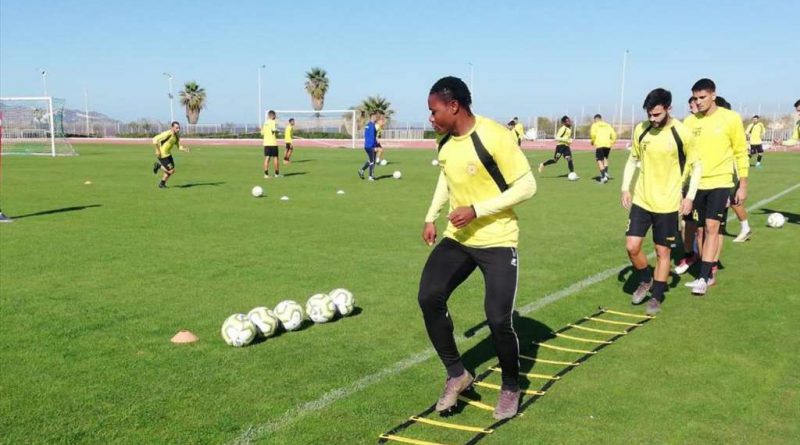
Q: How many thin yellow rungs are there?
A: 11